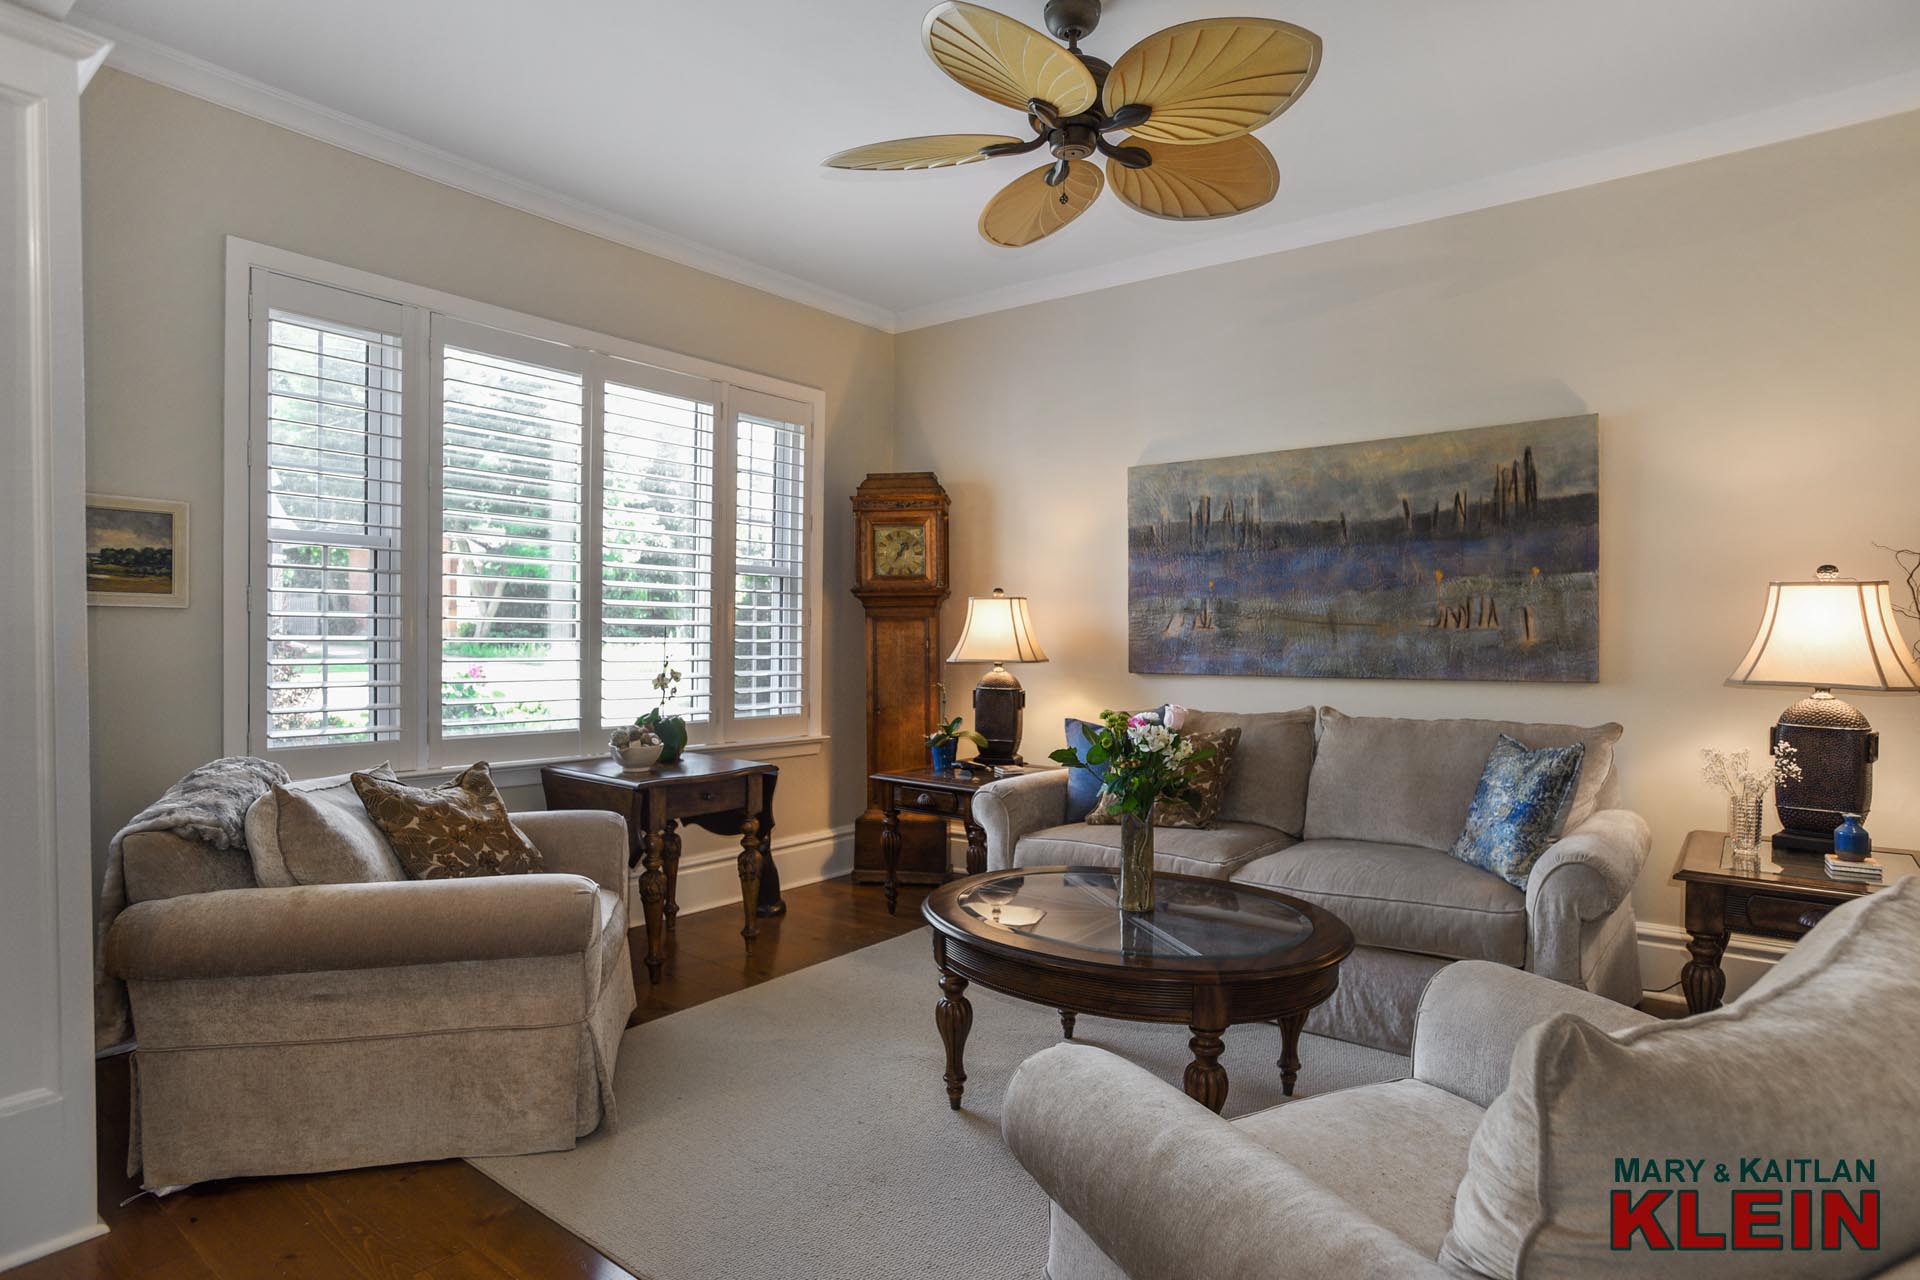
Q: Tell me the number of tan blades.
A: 5